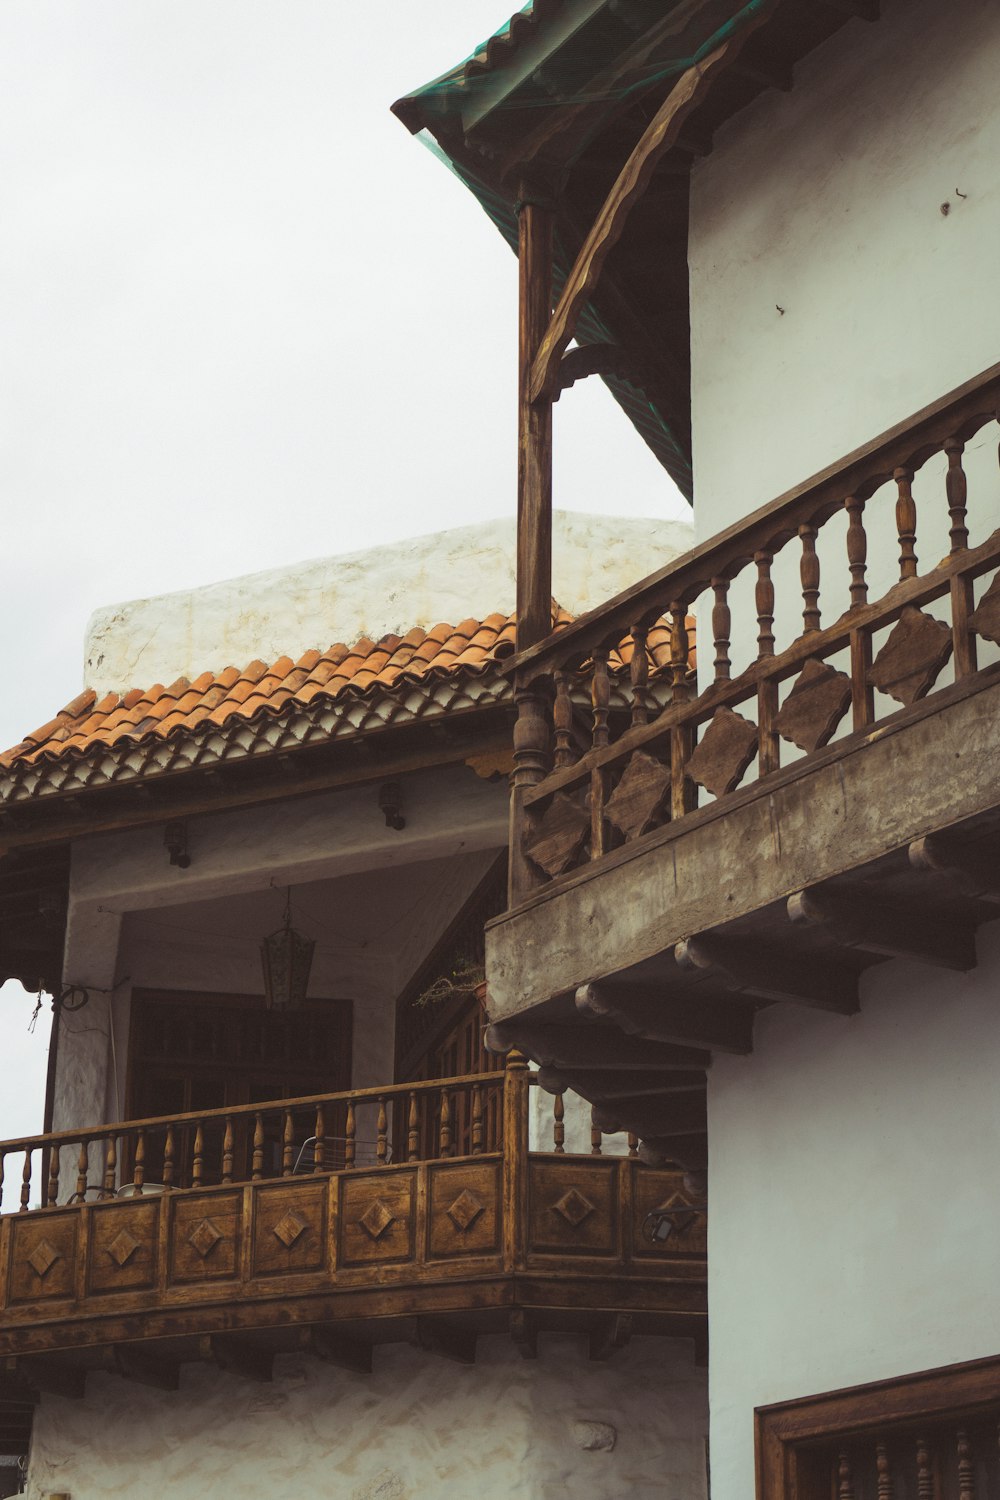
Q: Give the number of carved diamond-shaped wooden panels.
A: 14